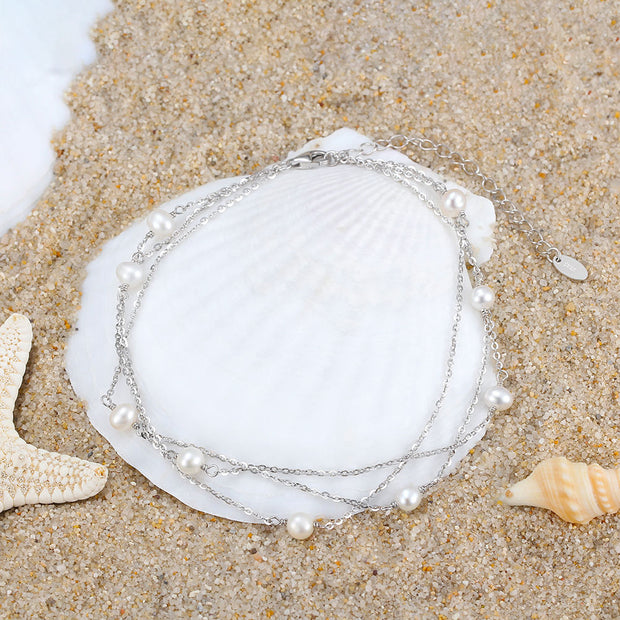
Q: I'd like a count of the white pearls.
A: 9